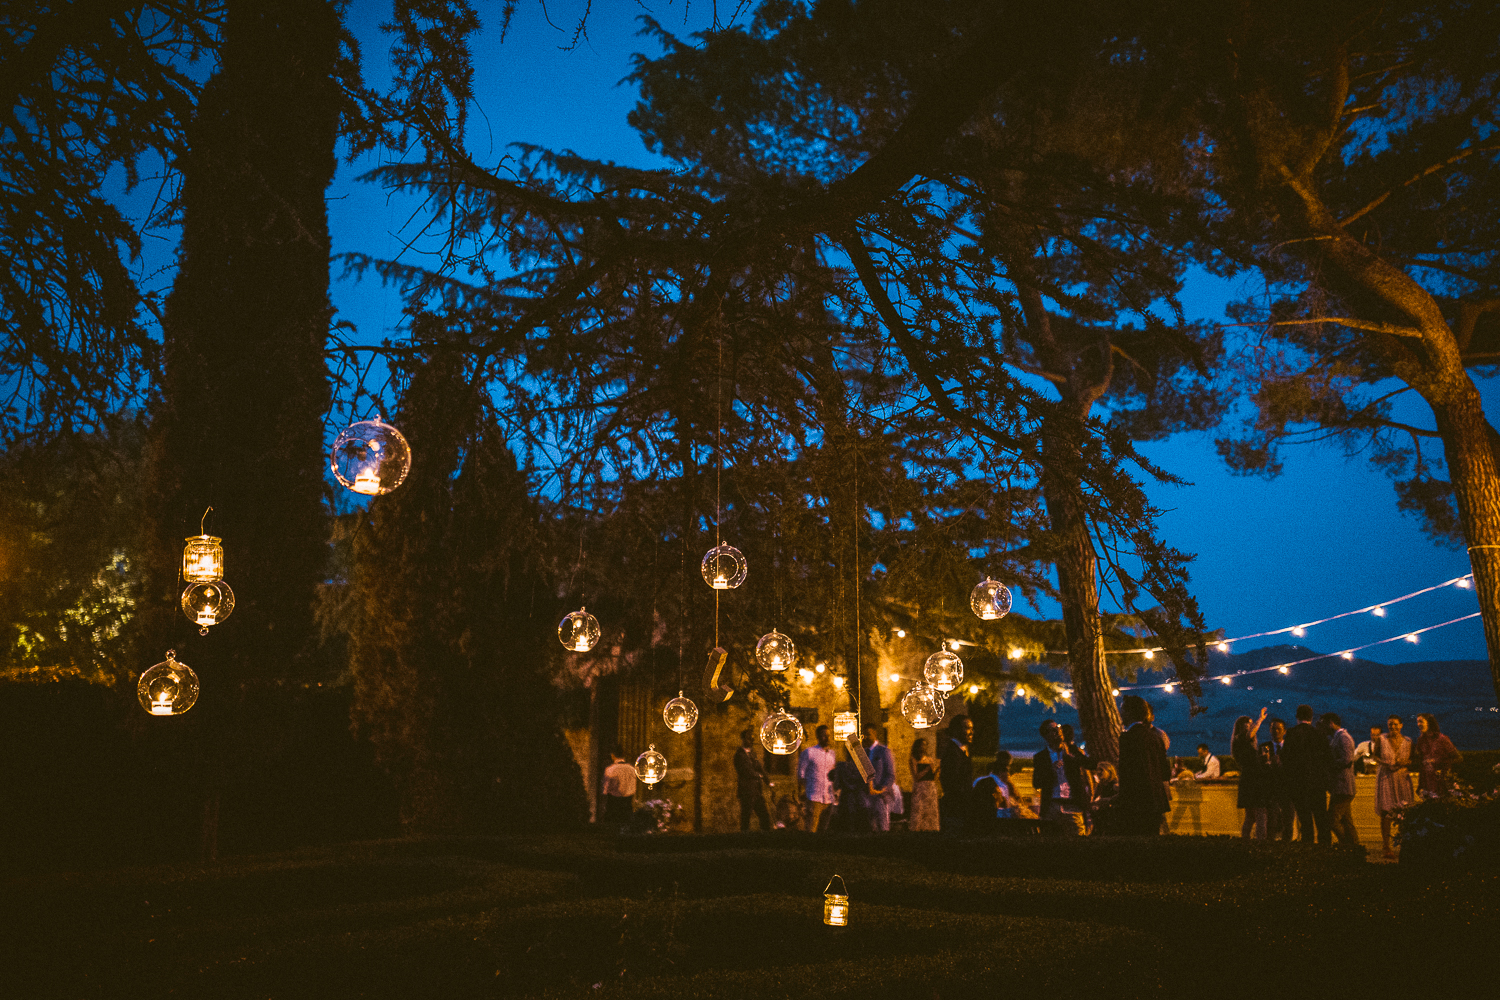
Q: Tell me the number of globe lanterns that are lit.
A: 12